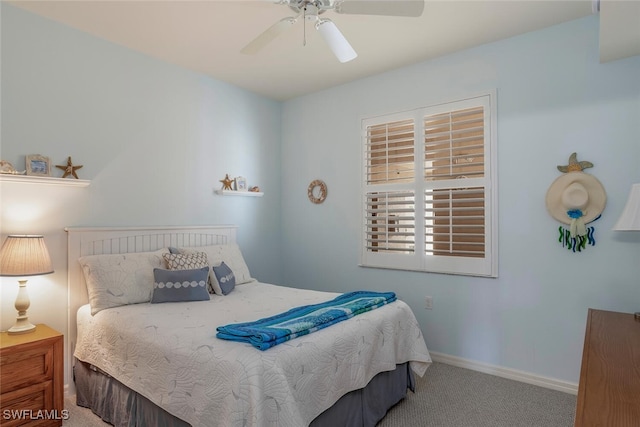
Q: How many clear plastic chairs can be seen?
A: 0